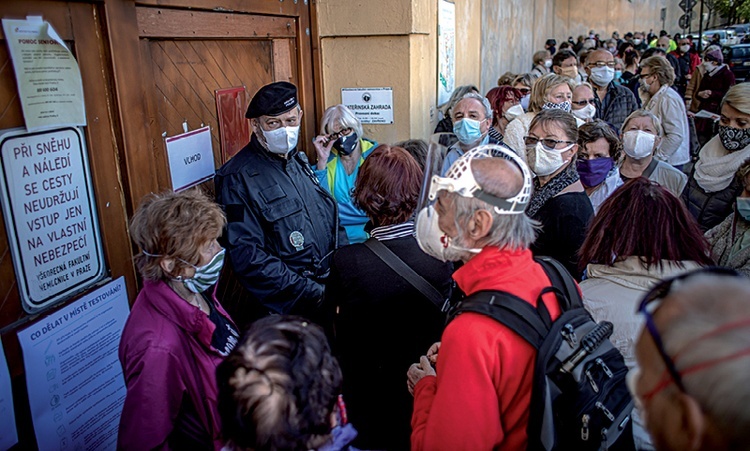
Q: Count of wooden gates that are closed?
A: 2